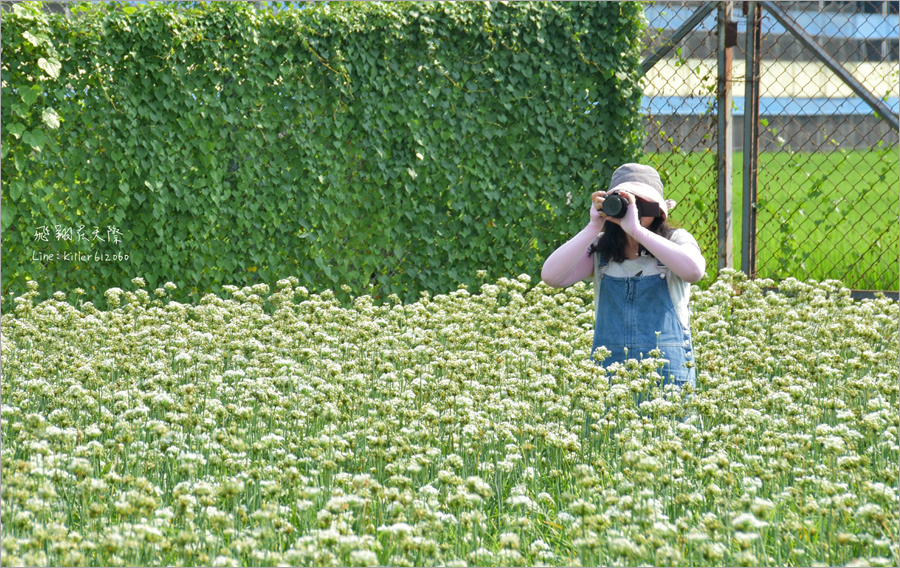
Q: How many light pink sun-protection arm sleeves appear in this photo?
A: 2